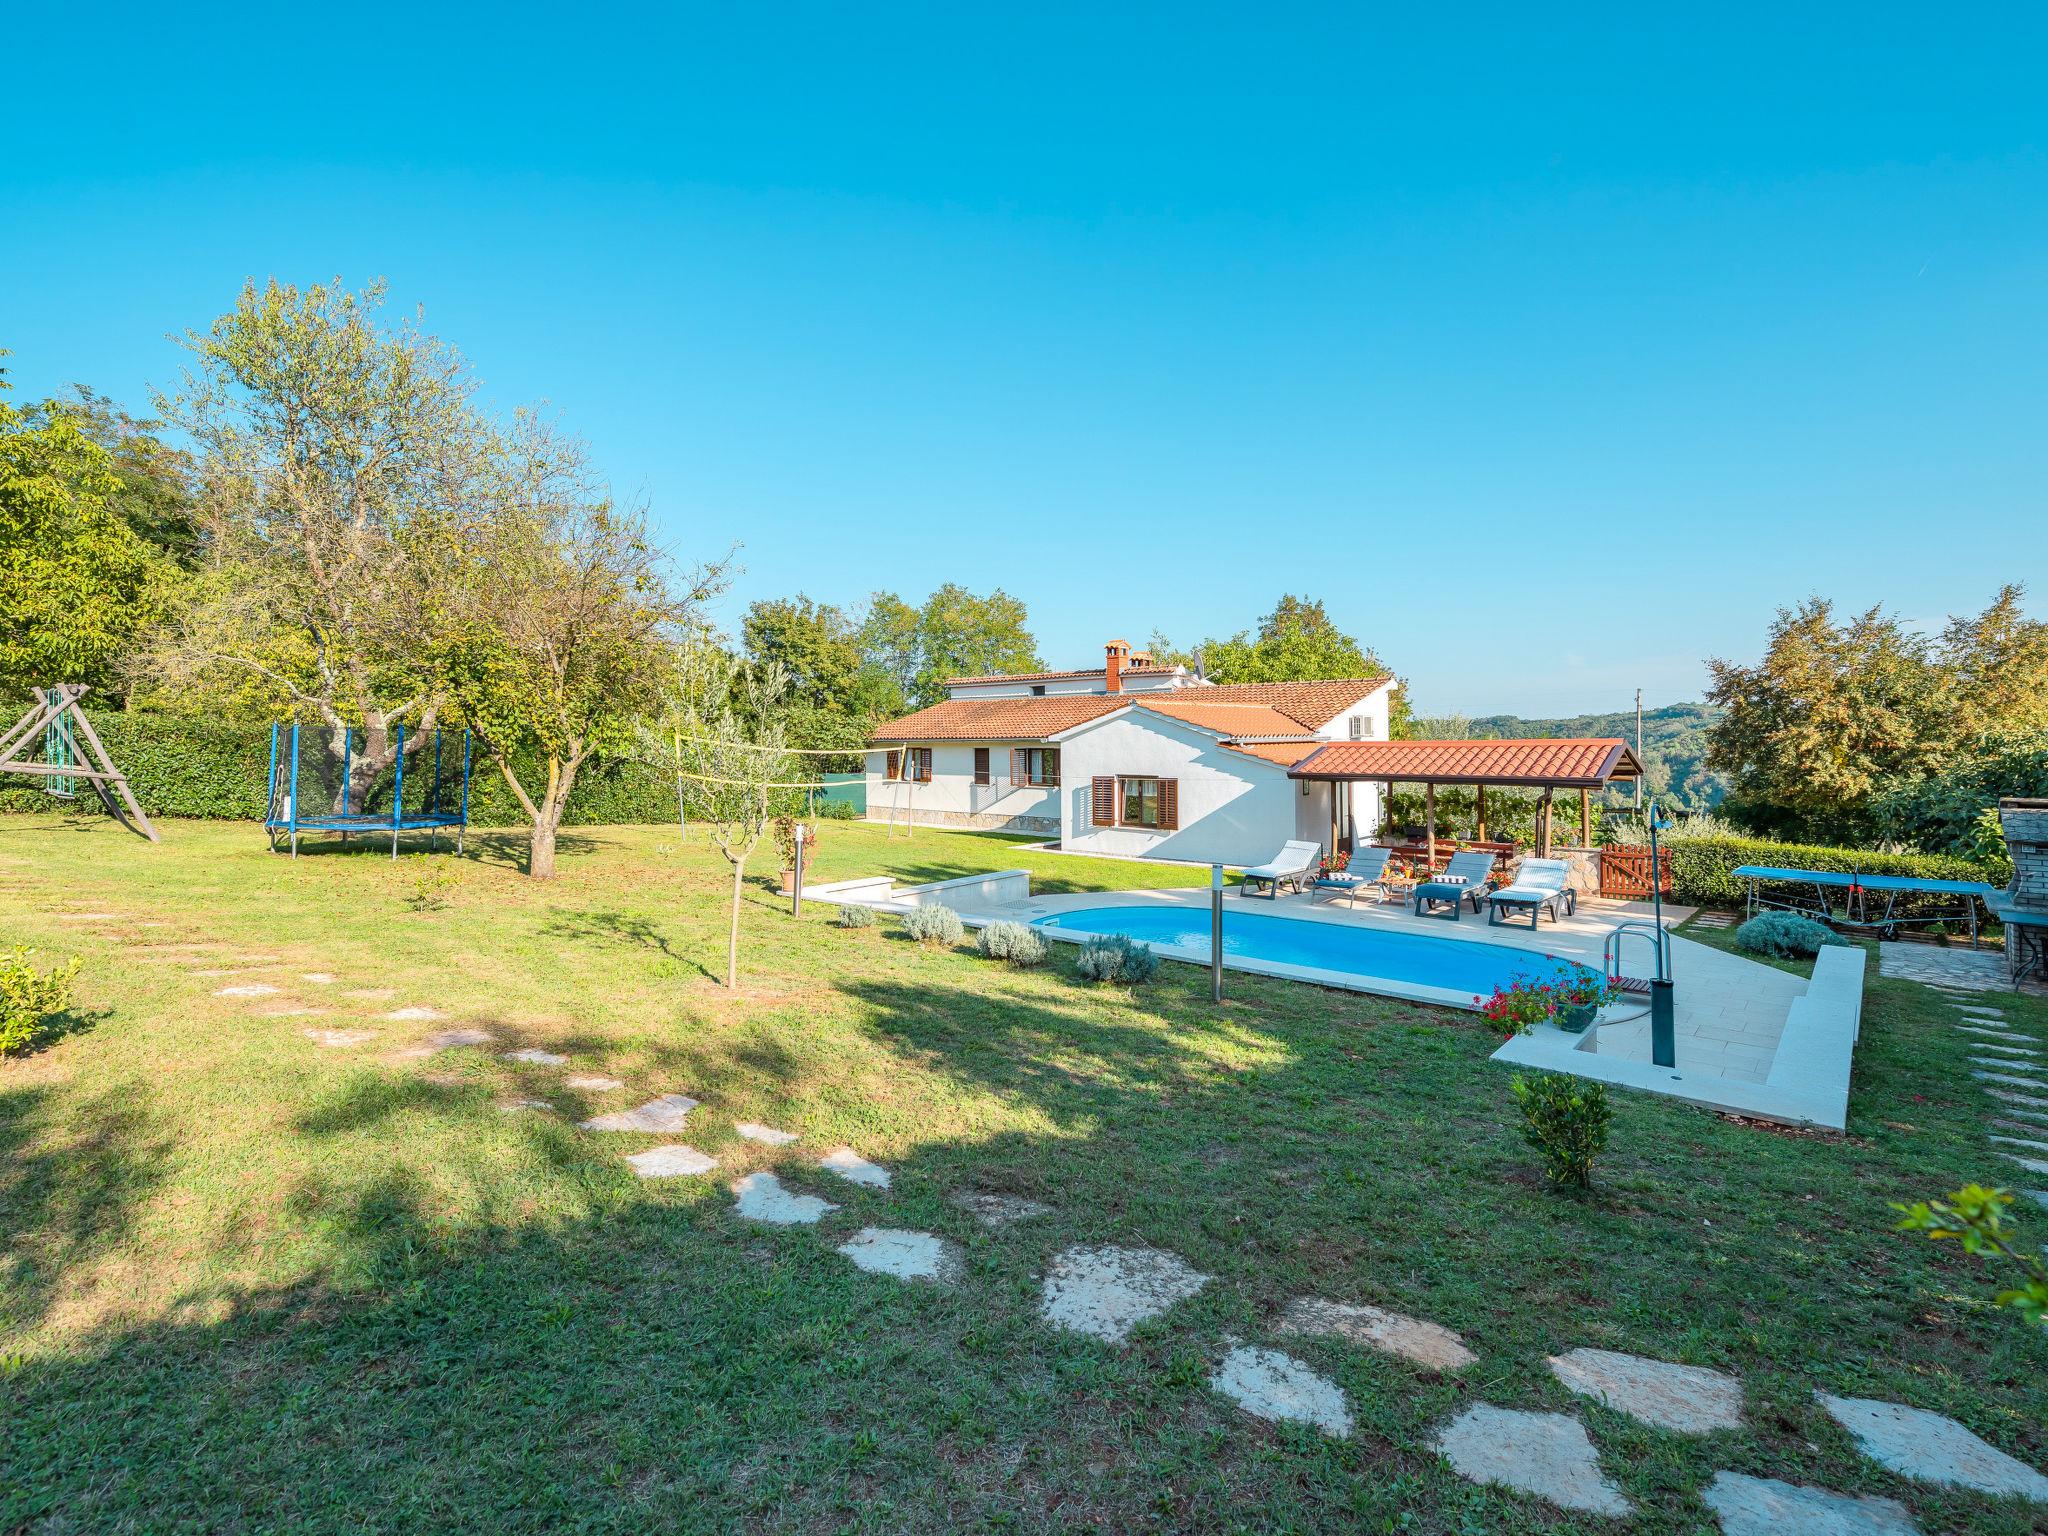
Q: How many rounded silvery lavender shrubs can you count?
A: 5